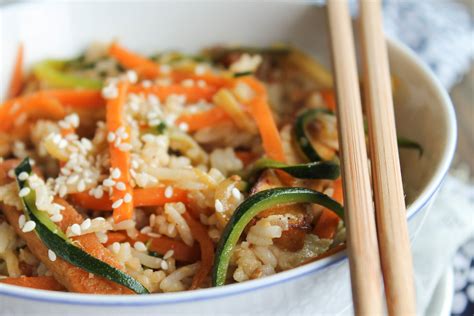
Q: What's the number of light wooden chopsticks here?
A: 2